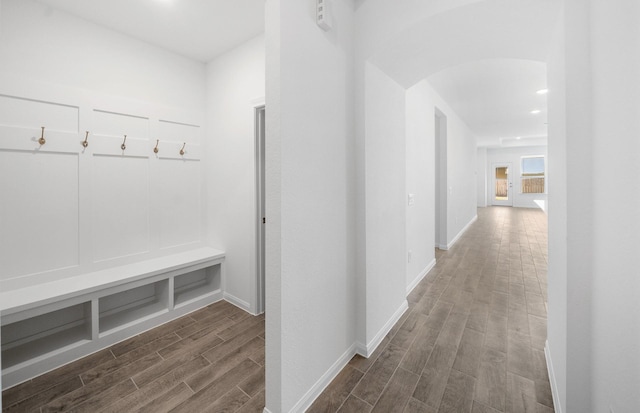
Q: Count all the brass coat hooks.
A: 5